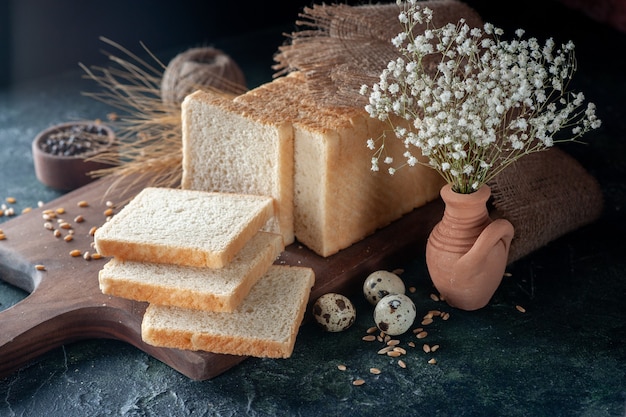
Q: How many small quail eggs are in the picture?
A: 3